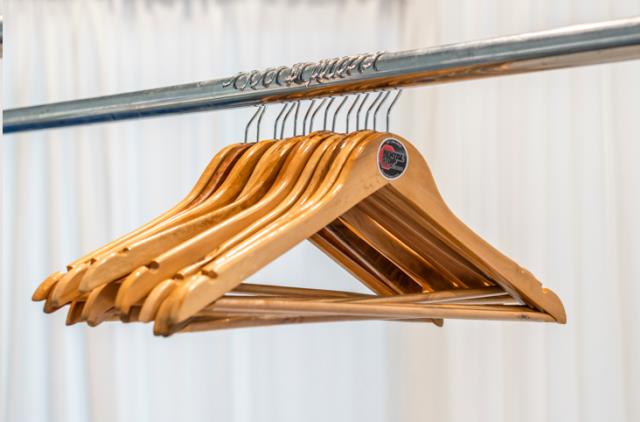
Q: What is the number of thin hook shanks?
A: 14